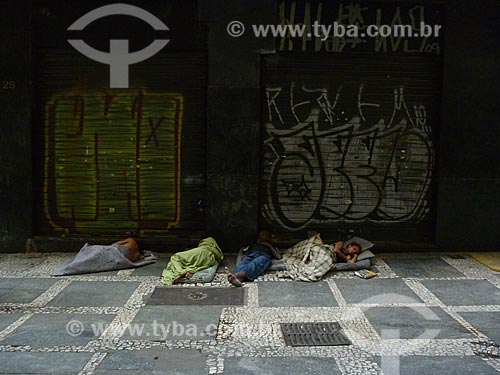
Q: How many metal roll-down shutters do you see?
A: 2